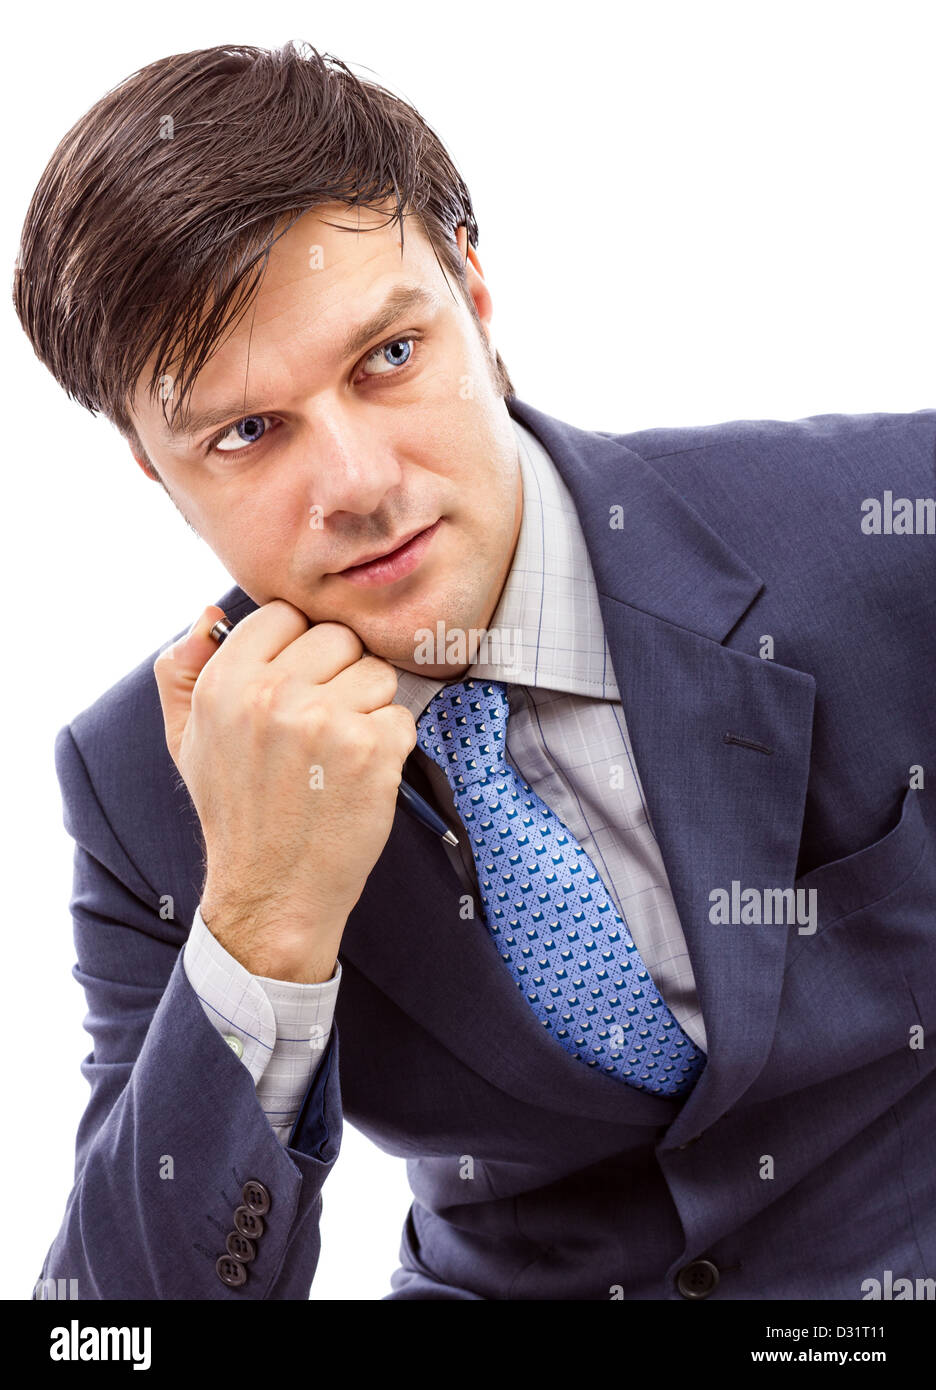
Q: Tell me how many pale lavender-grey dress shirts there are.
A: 1